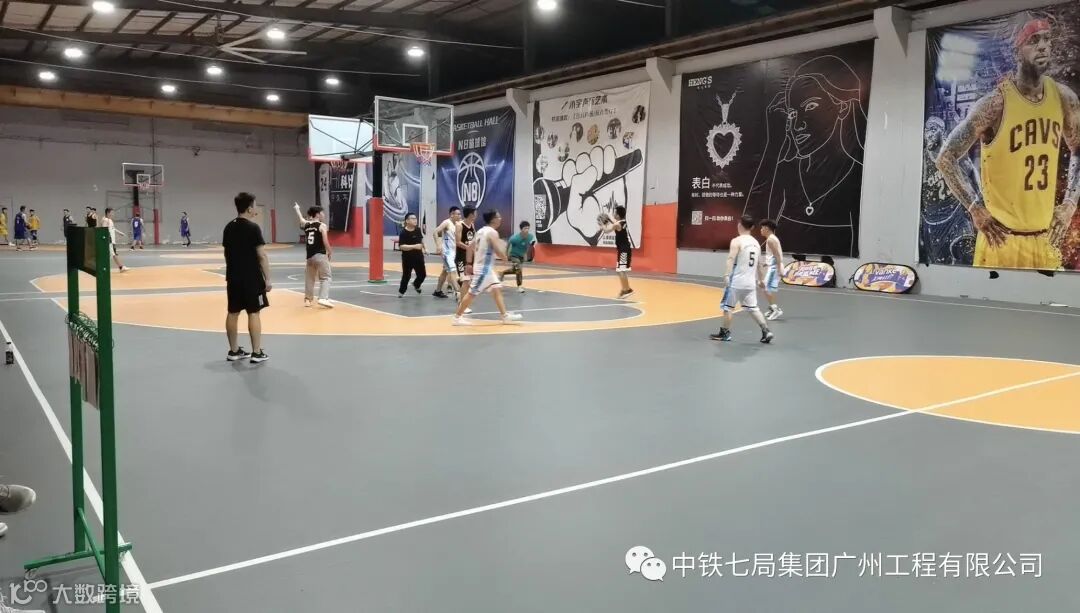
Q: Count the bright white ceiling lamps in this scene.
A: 10